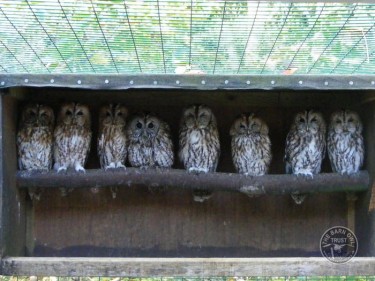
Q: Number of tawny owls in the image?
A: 8